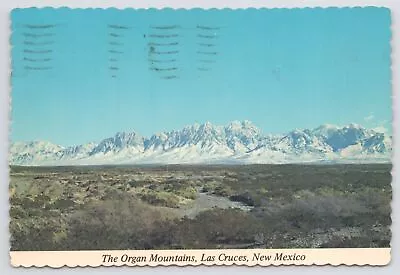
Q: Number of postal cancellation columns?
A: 4